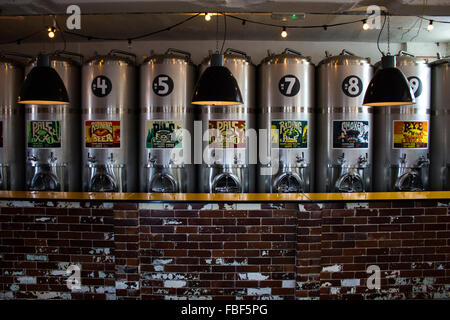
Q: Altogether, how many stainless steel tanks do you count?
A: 9